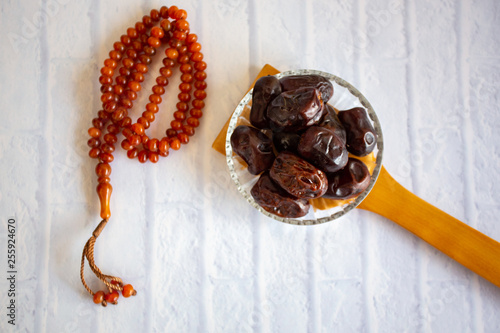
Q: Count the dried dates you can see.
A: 11